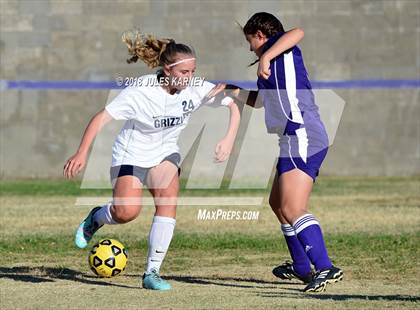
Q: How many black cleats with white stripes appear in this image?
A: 2